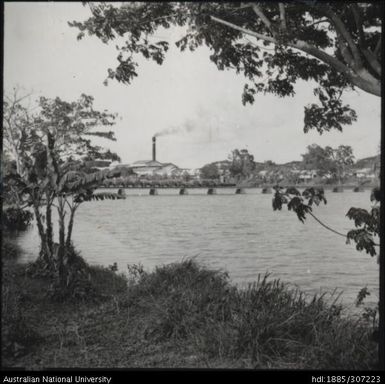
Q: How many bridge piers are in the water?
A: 8